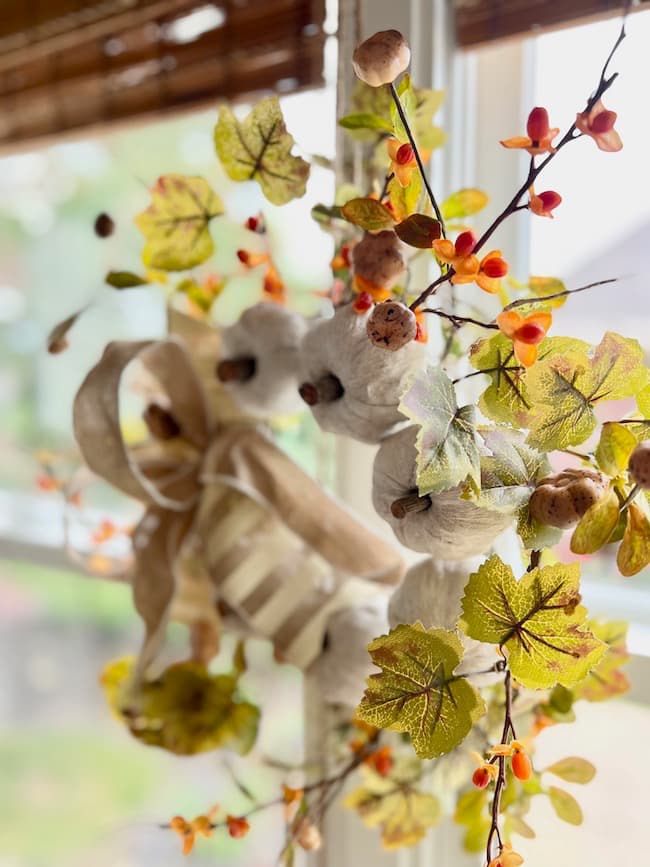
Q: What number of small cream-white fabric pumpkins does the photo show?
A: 5